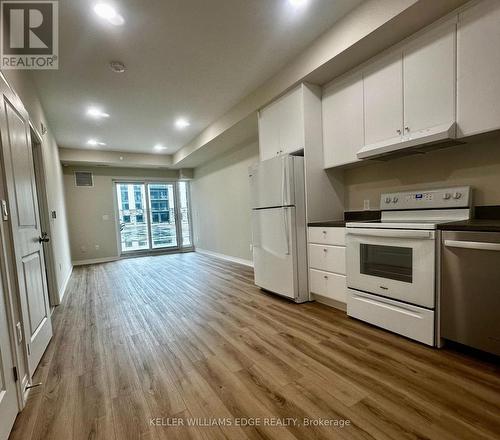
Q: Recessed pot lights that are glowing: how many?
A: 6